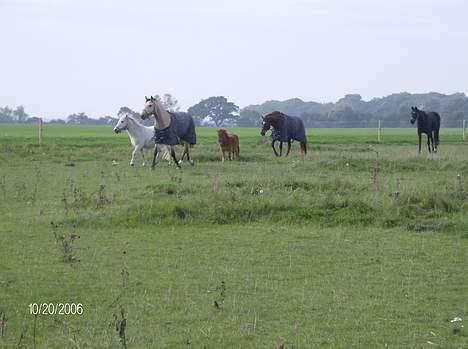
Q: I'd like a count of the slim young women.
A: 0